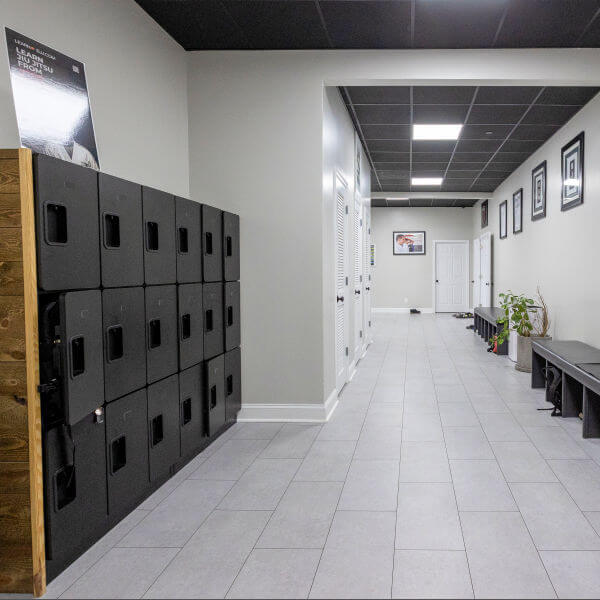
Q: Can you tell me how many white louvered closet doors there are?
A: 3